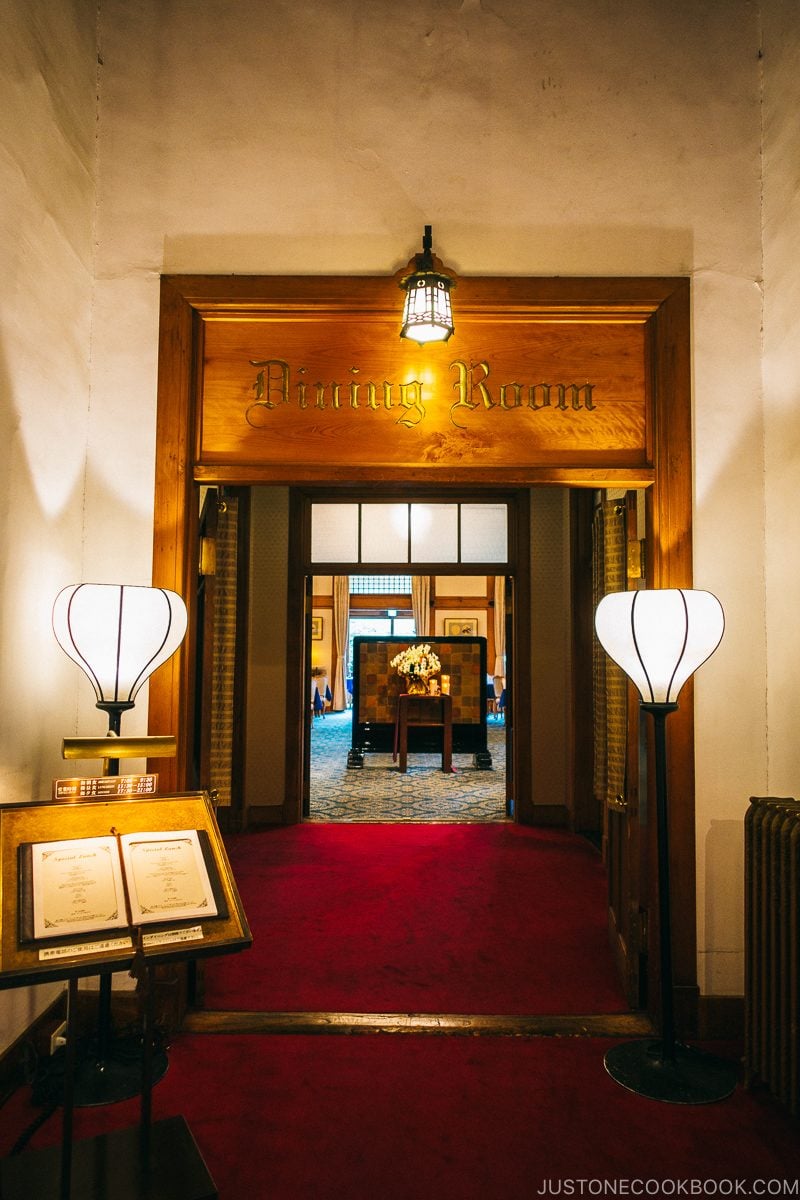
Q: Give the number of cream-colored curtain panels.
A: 3